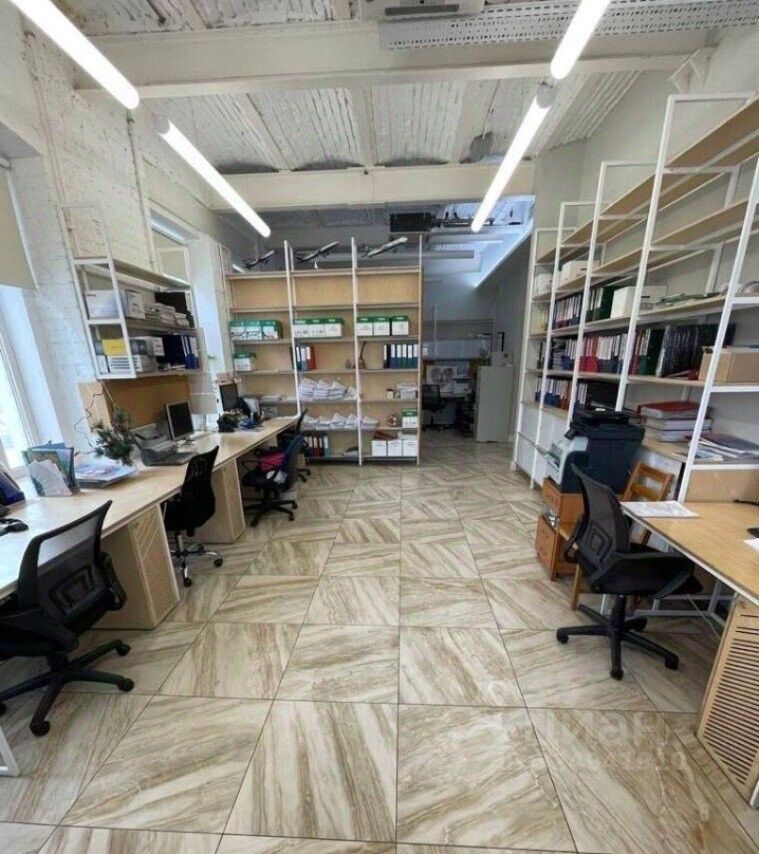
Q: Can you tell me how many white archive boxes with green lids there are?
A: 11